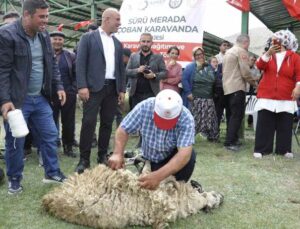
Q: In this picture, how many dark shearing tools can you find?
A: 1